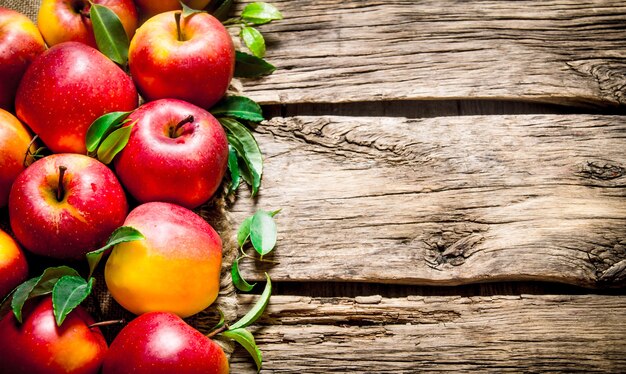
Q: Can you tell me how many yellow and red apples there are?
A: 12